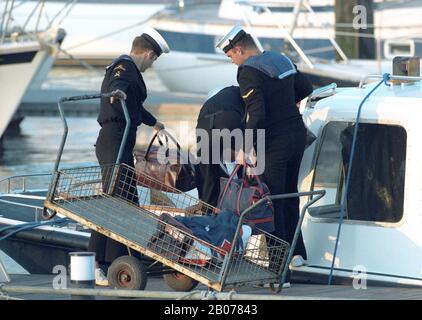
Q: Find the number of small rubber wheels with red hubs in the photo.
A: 2